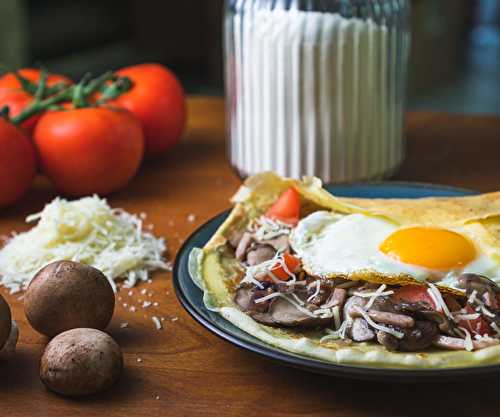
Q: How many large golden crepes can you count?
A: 1